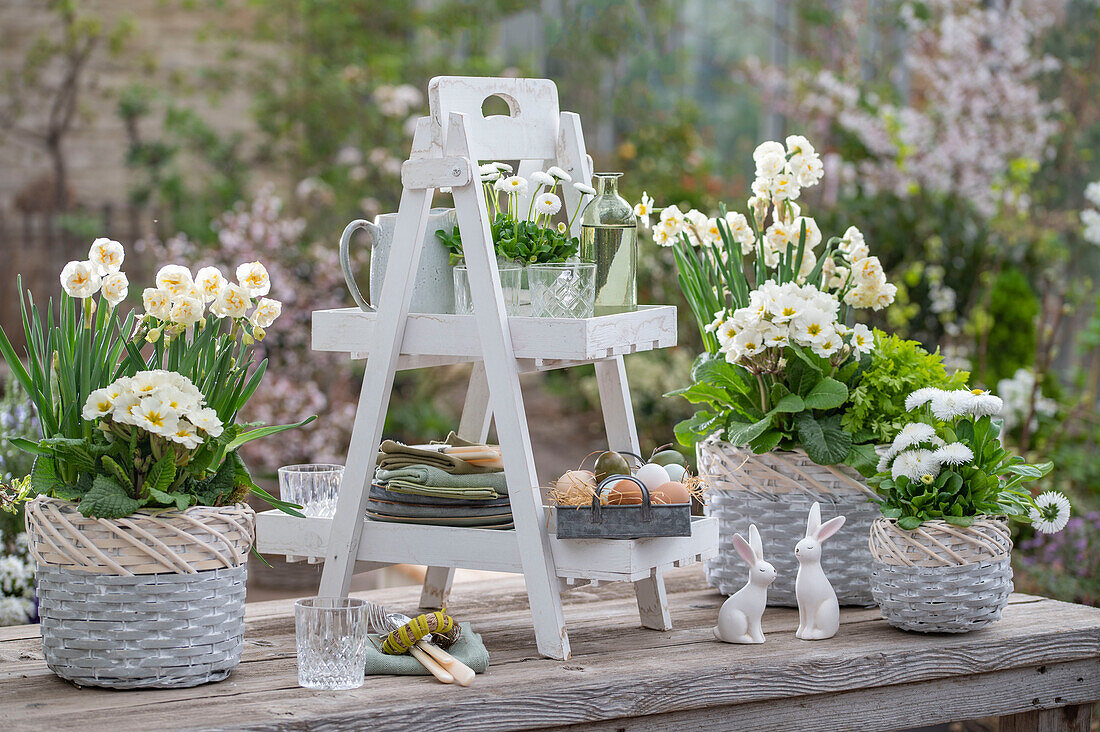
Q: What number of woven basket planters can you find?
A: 3